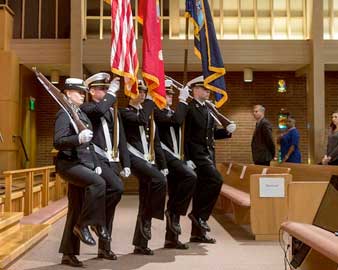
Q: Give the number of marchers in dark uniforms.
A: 5